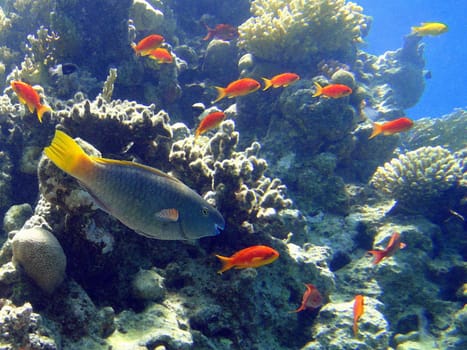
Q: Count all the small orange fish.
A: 13